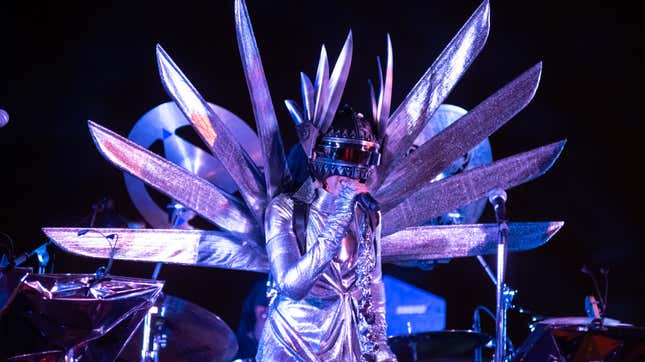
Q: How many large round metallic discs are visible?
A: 2